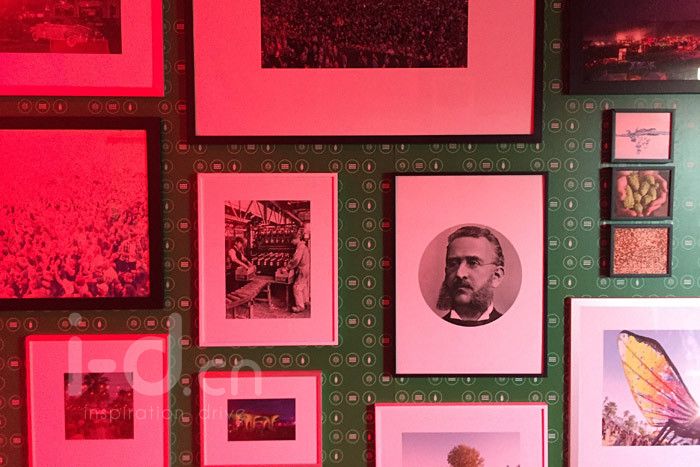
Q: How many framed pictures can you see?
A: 13